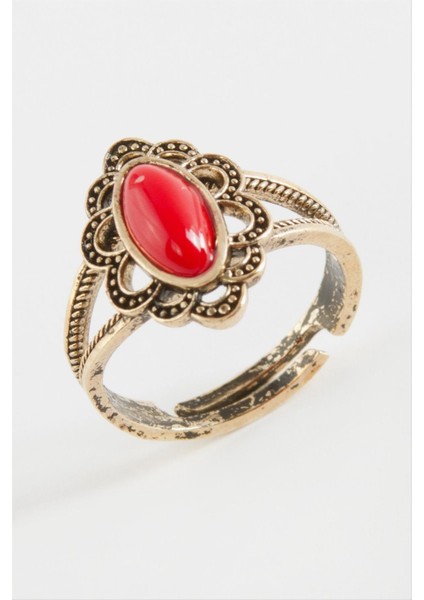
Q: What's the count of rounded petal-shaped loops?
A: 10